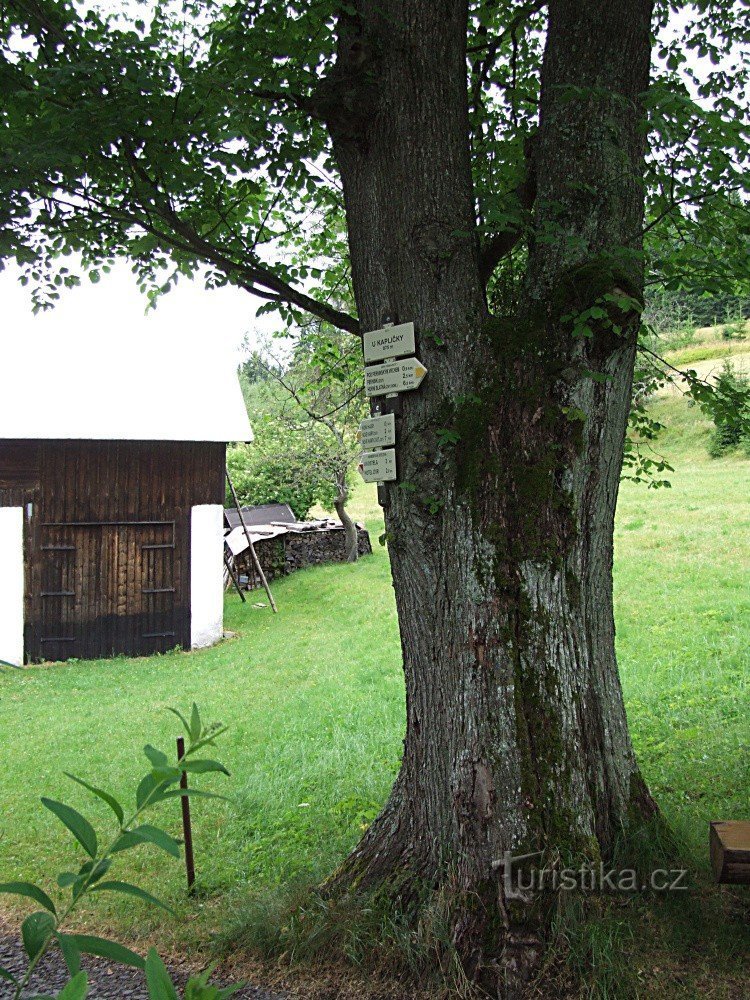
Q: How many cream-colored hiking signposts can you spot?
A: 4